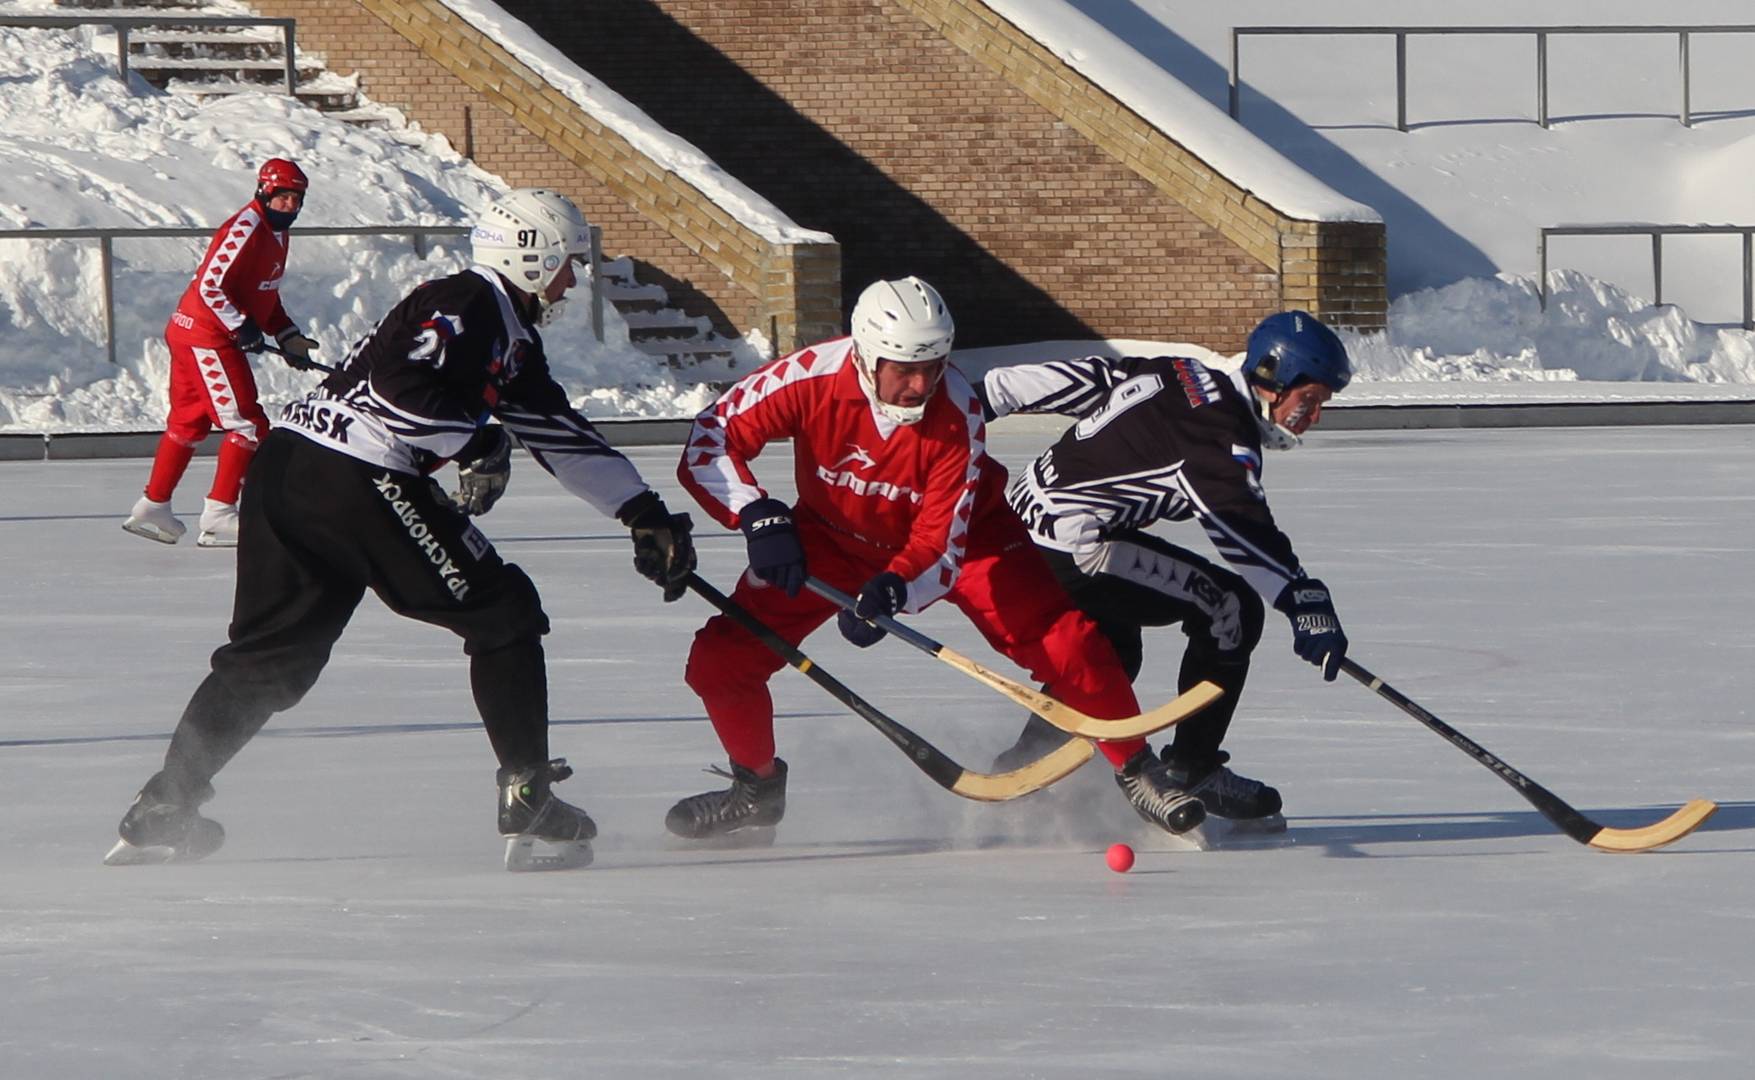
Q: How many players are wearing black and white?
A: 2